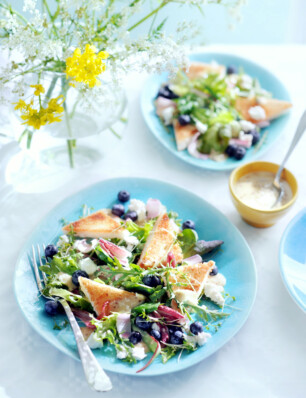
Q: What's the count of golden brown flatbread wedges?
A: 7